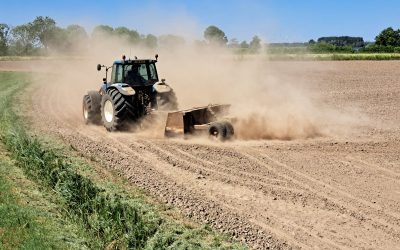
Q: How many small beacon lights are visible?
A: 2